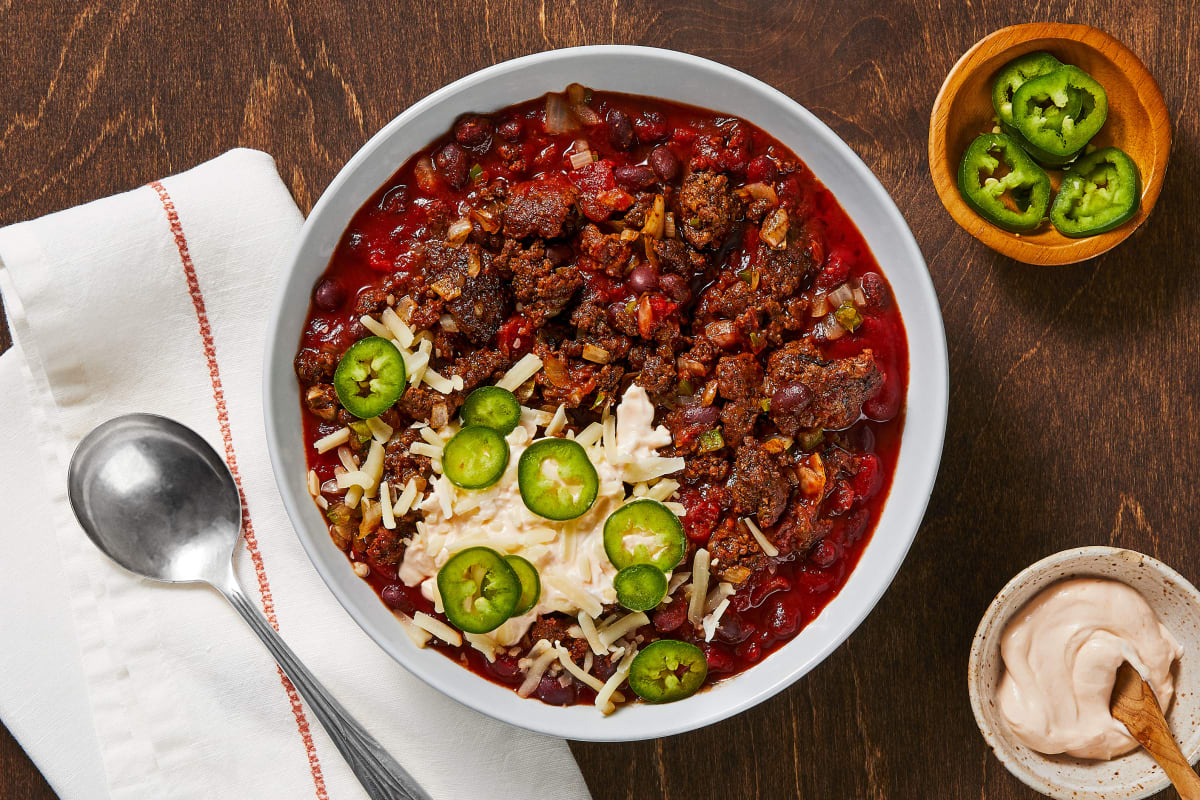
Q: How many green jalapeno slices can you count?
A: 14